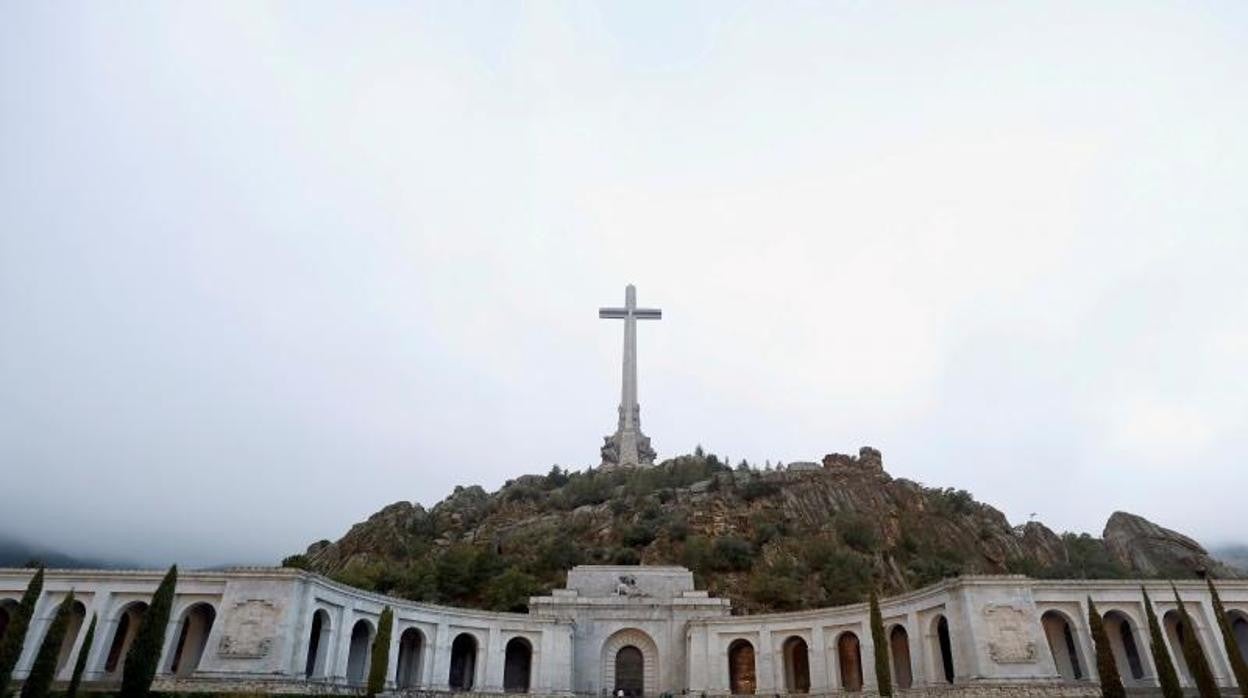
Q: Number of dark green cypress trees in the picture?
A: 10